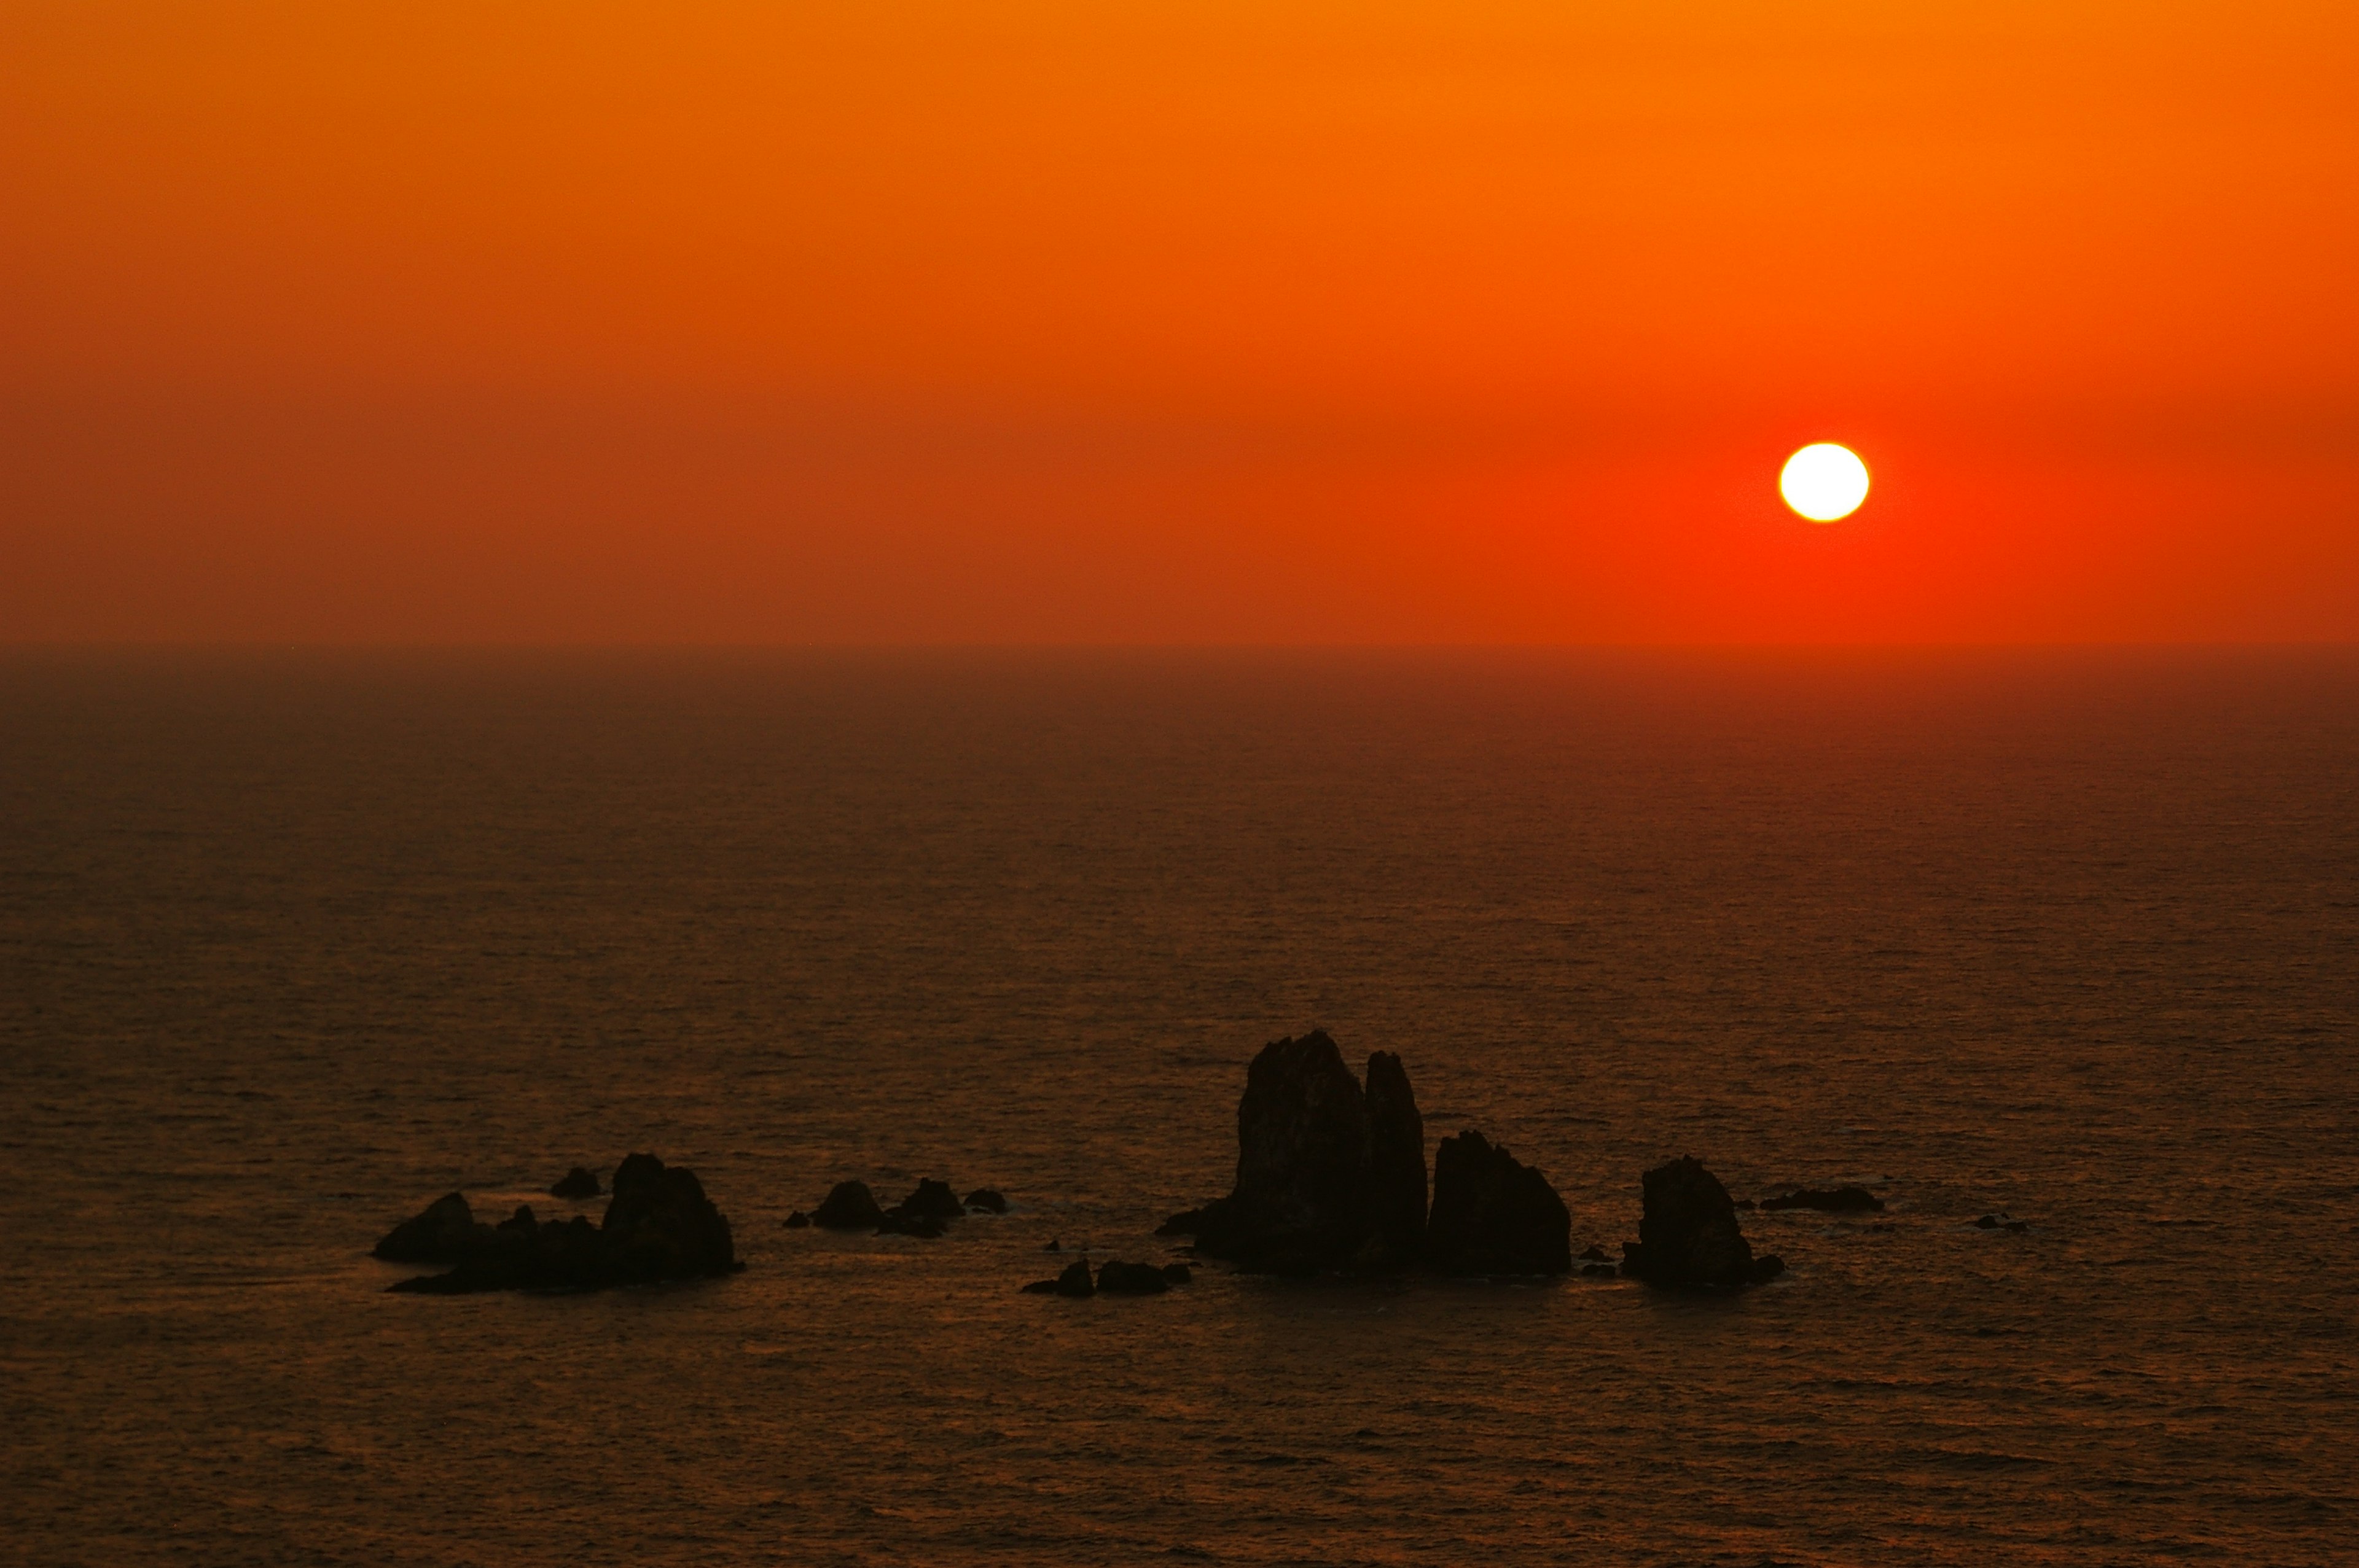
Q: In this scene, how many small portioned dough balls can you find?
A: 0